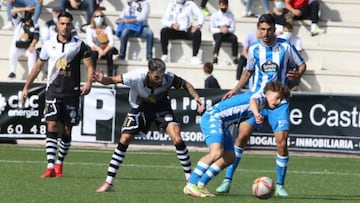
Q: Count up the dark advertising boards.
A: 3